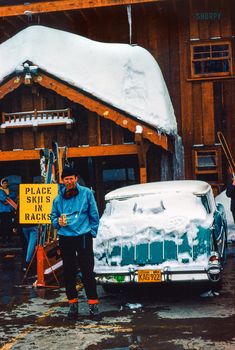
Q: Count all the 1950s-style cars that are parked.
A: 1